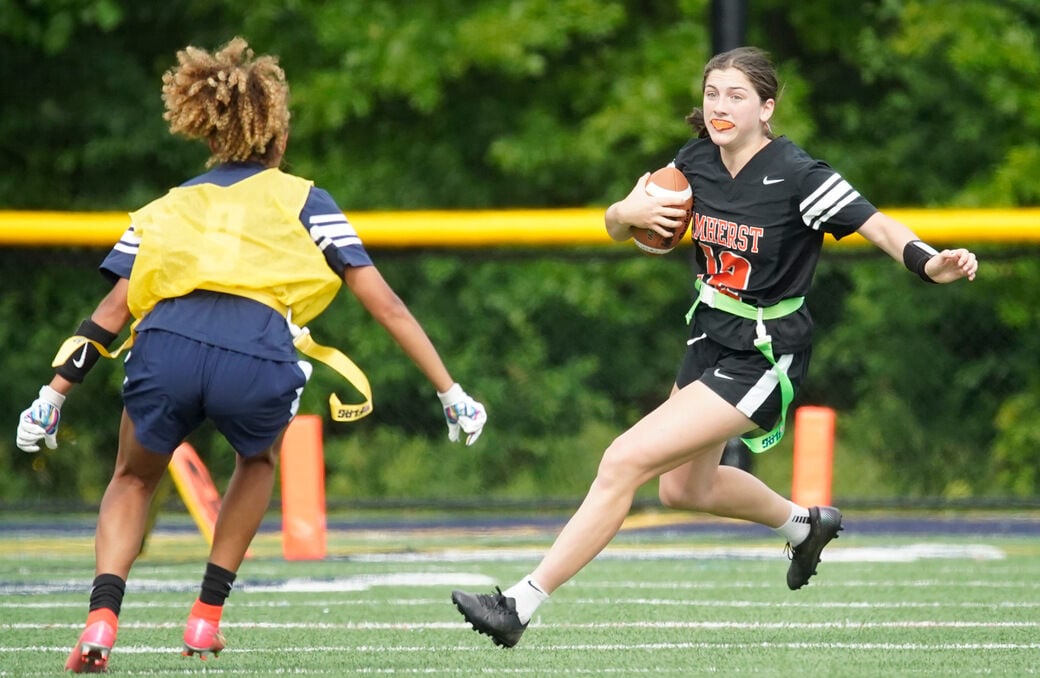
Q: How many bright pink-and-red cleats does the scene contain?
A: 2